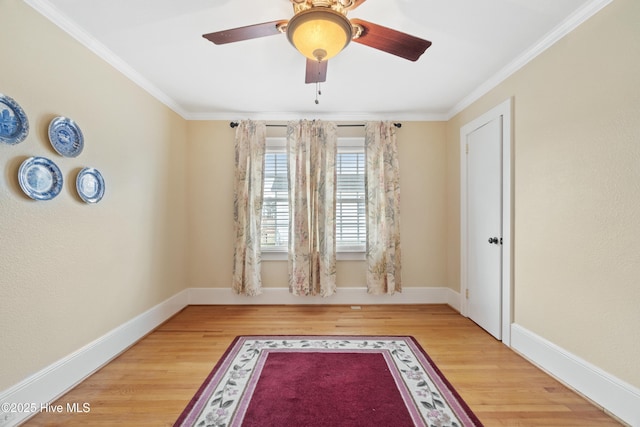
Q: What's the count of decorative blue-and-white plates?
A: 4